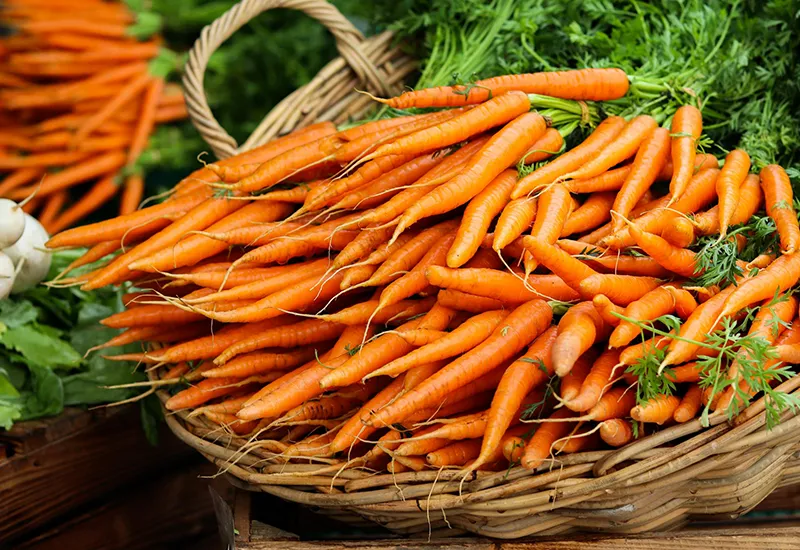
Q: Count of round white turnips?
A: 3